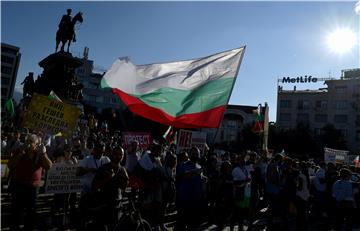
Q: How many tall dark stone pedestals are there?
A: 1